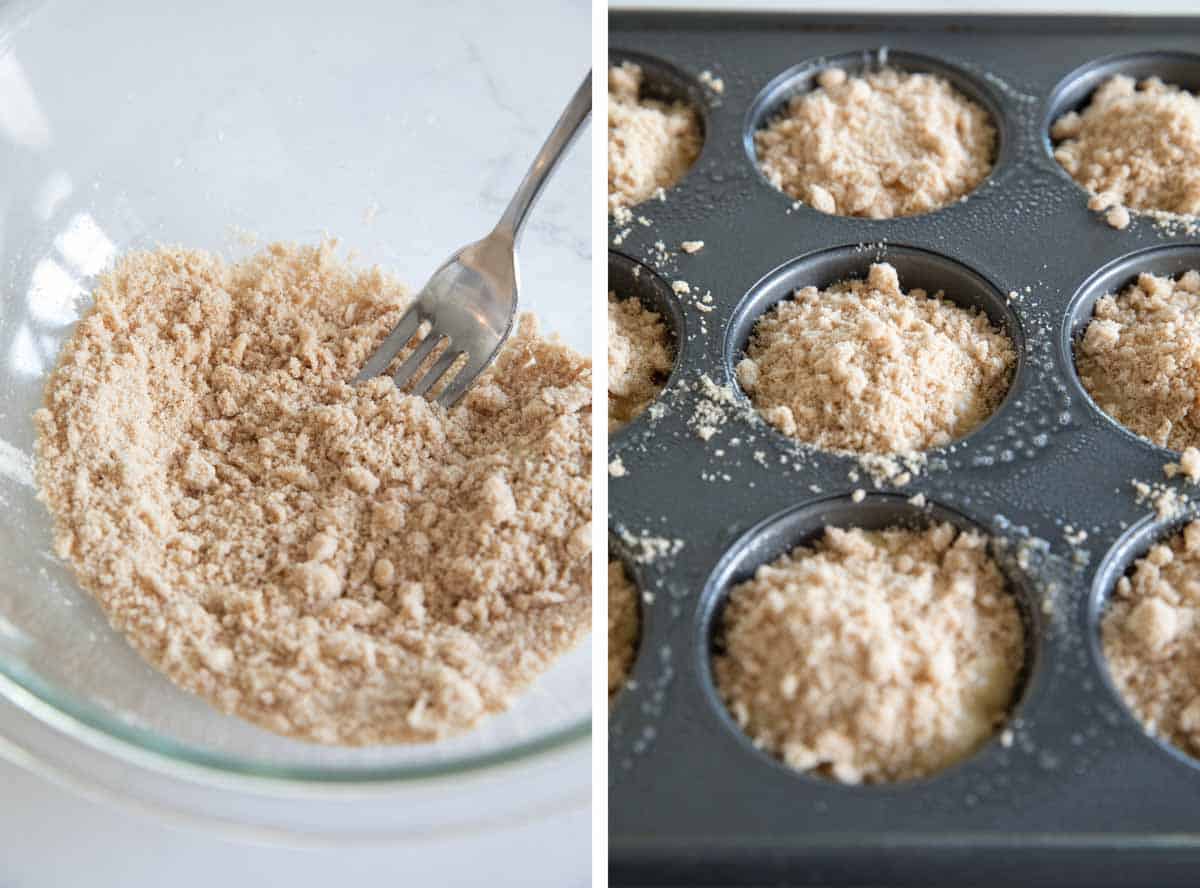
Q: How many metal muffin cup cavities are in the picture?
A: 9